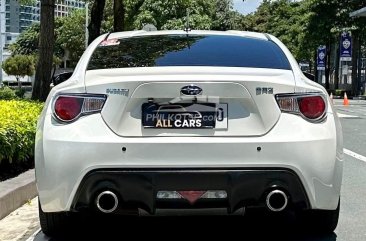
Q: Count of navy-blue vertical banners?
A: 2